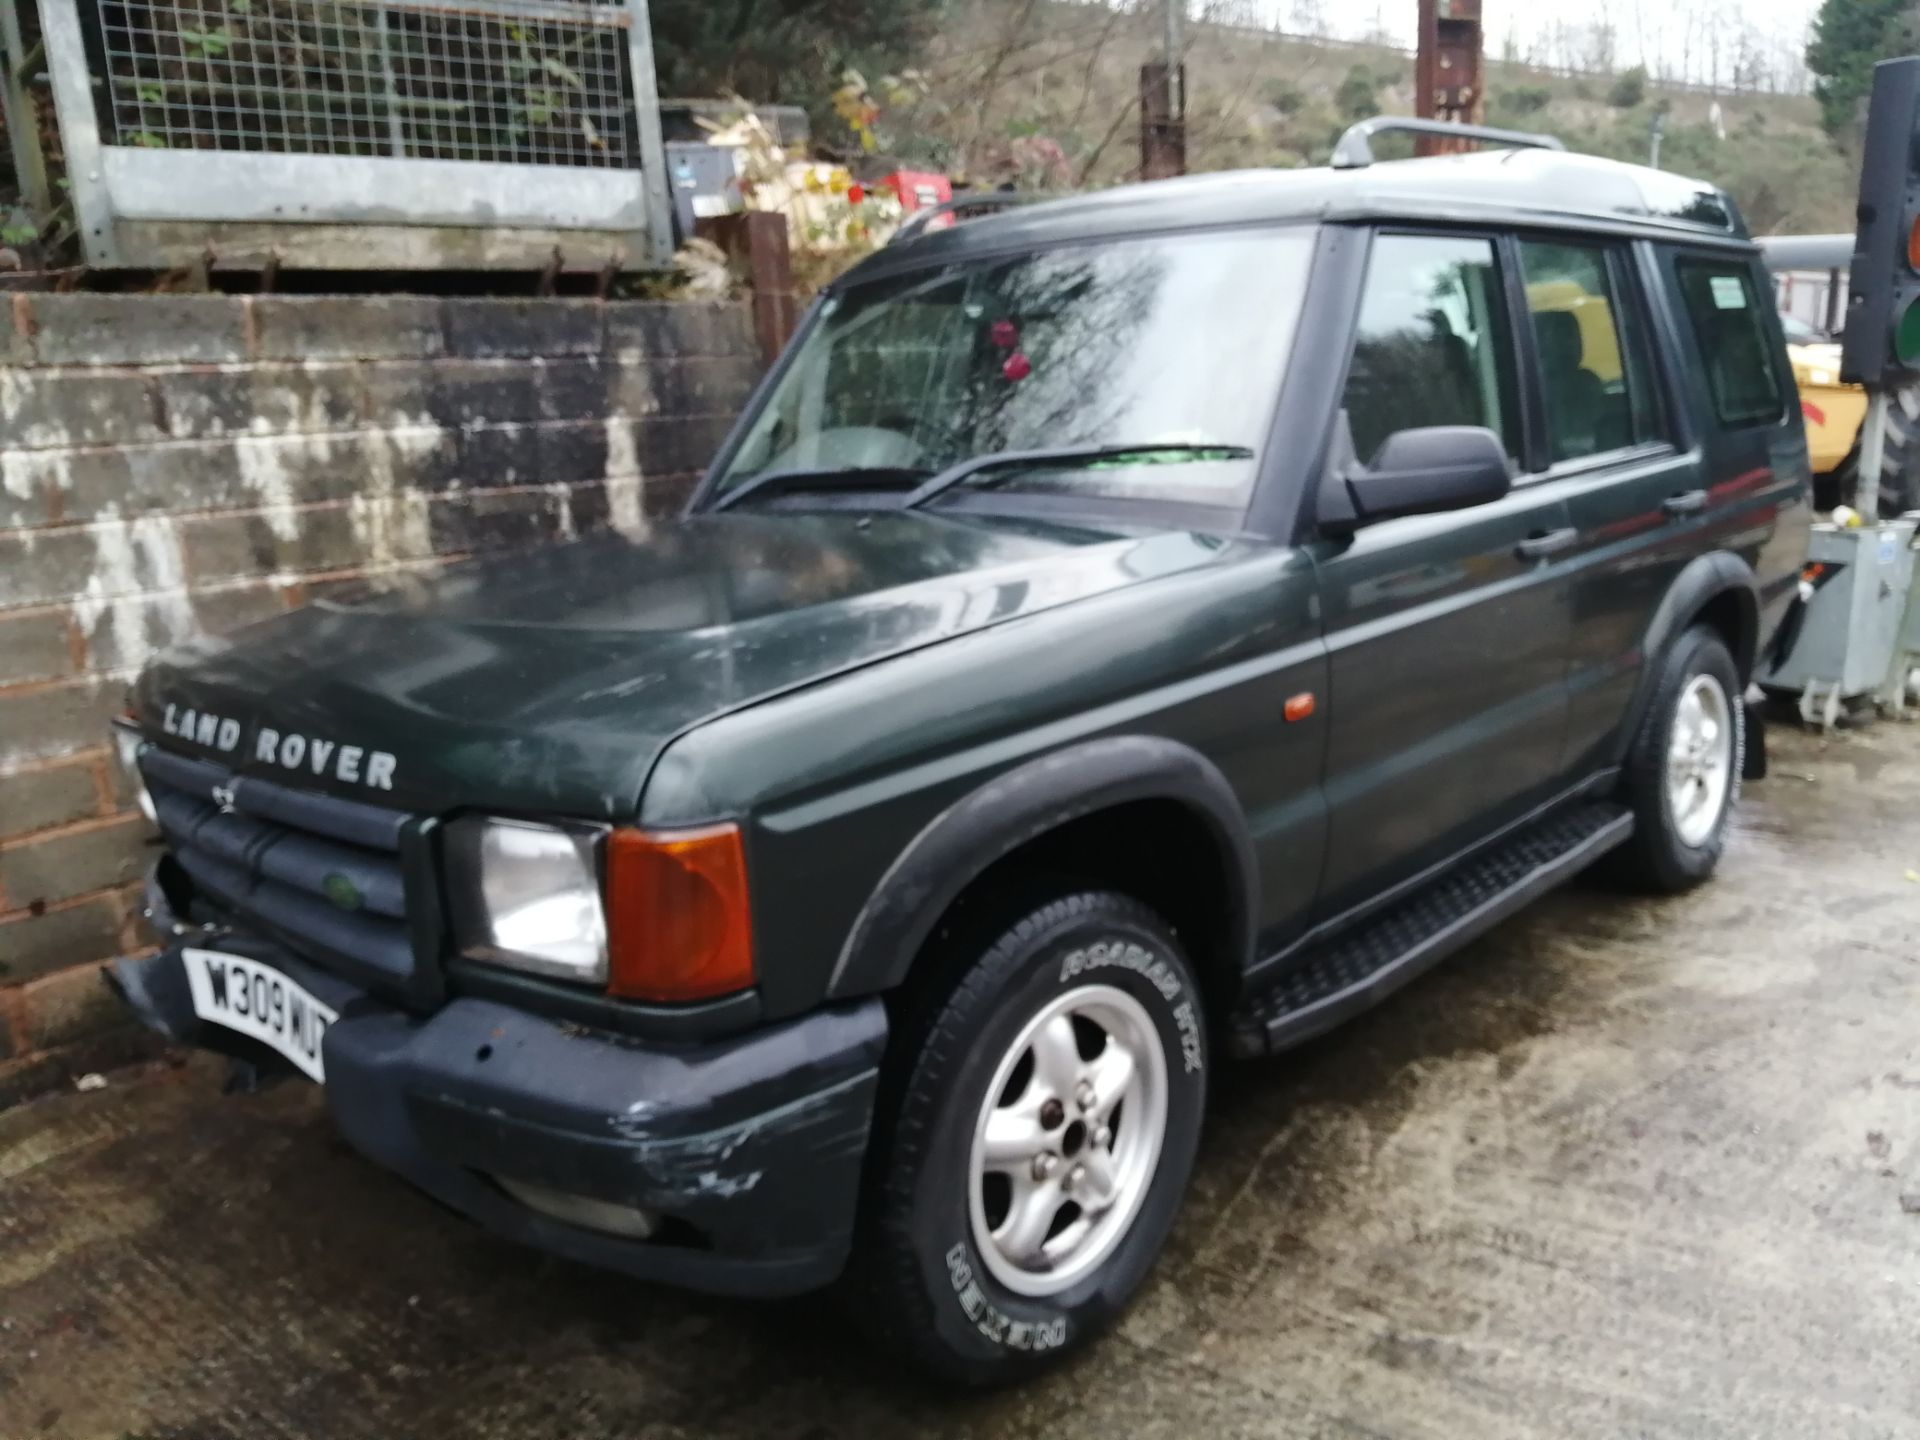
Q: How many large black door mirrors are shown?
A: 1